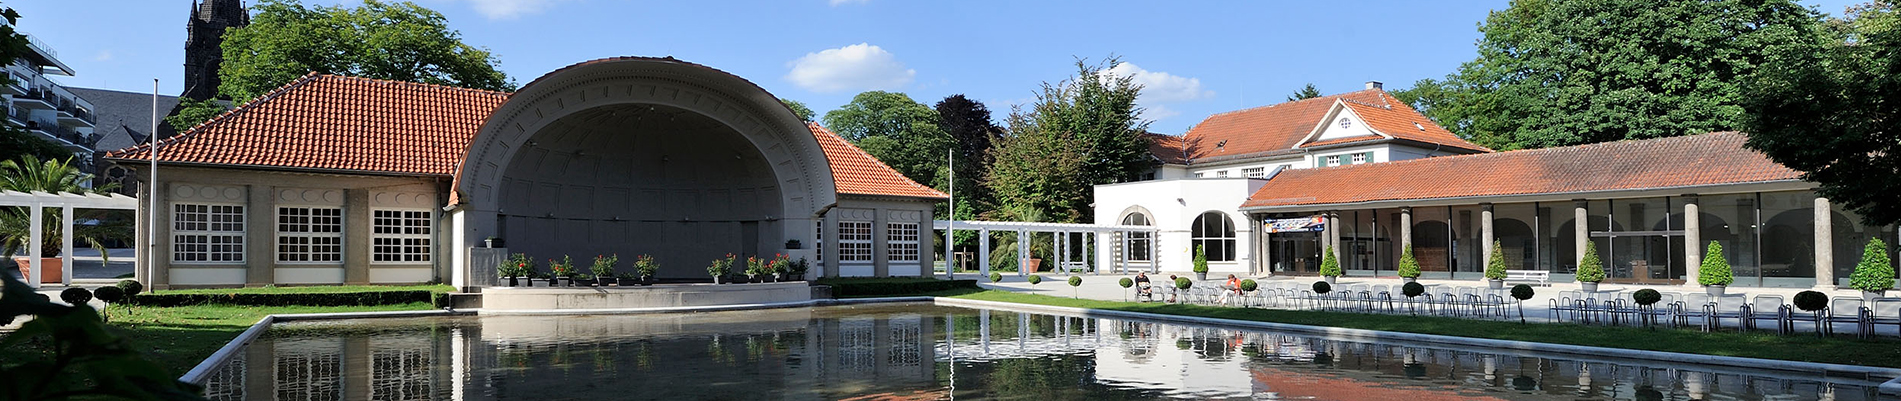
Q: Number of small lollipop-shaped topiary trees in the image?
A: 14